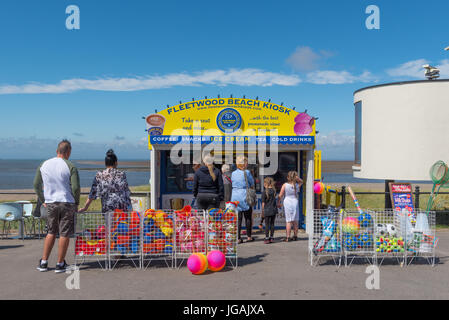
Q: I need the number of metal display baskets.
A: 9